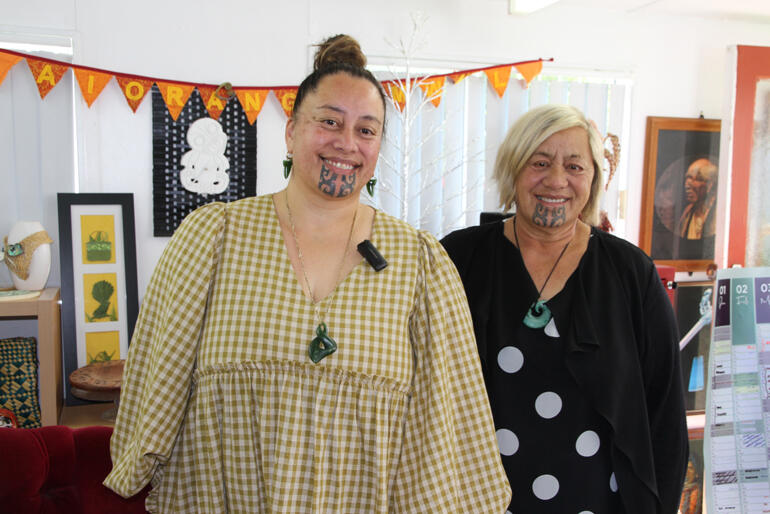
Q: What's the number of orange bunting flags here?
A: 13